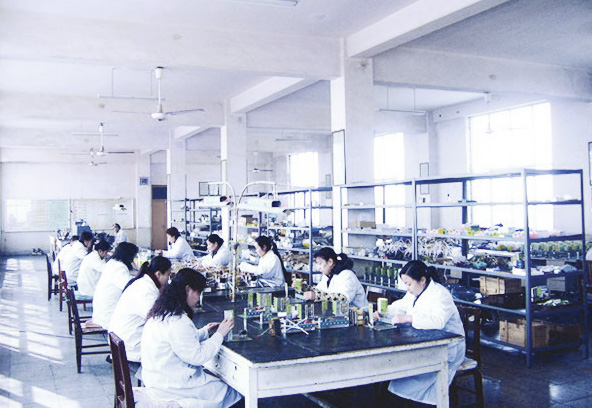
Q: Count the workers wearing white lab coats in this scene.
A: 12